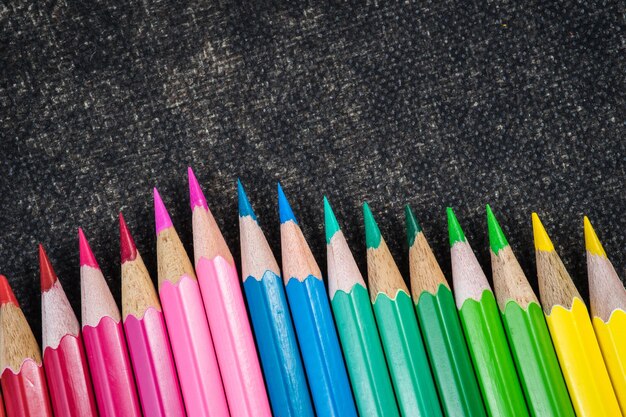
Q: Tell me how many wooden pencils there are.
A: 15